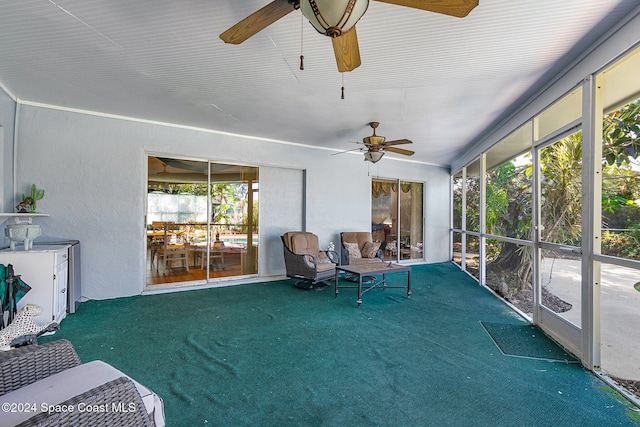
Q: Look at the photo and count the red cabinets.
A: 0